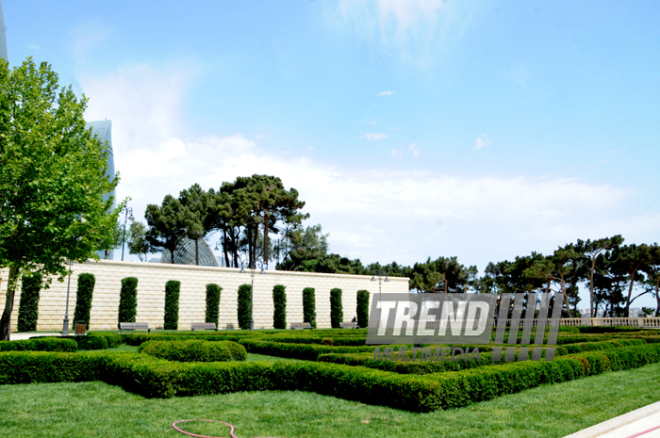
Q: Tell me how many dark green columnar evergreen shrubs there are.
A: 10